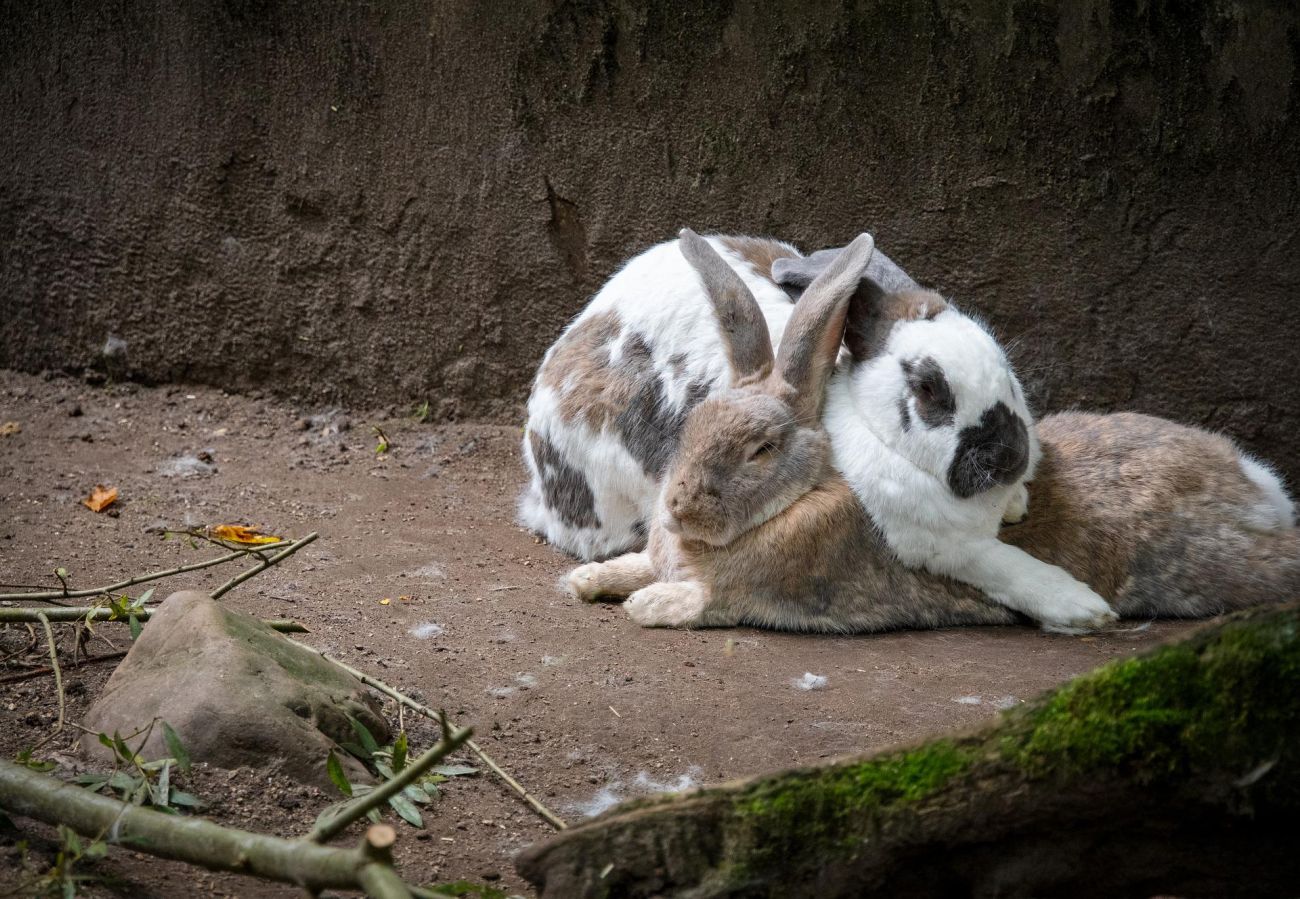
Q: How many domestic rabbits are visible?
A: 2